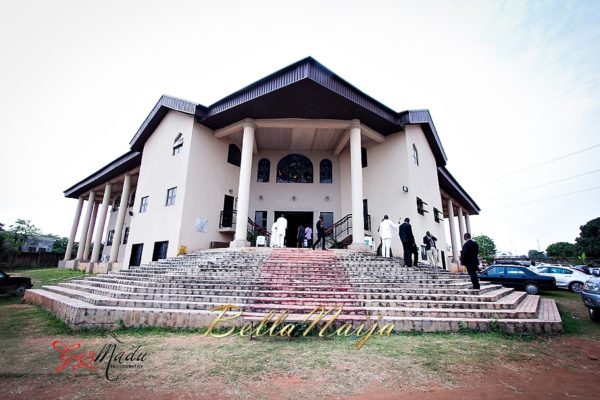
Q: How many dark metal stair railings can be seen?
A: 2